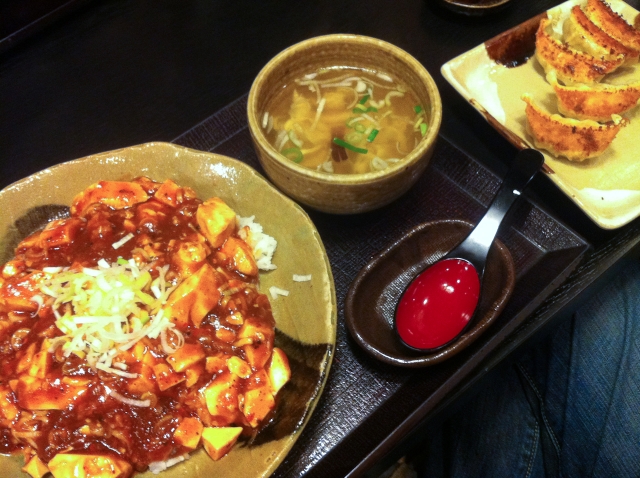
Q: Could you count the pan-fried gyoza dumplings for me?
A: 5